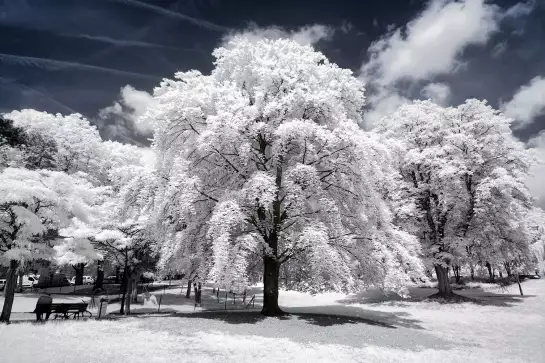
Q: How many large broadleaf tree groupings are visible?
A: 3